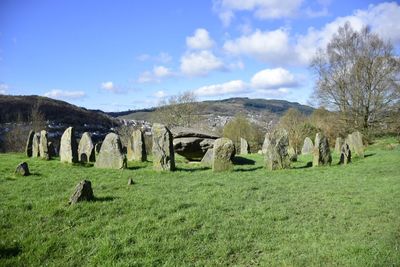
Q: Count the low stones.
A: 3